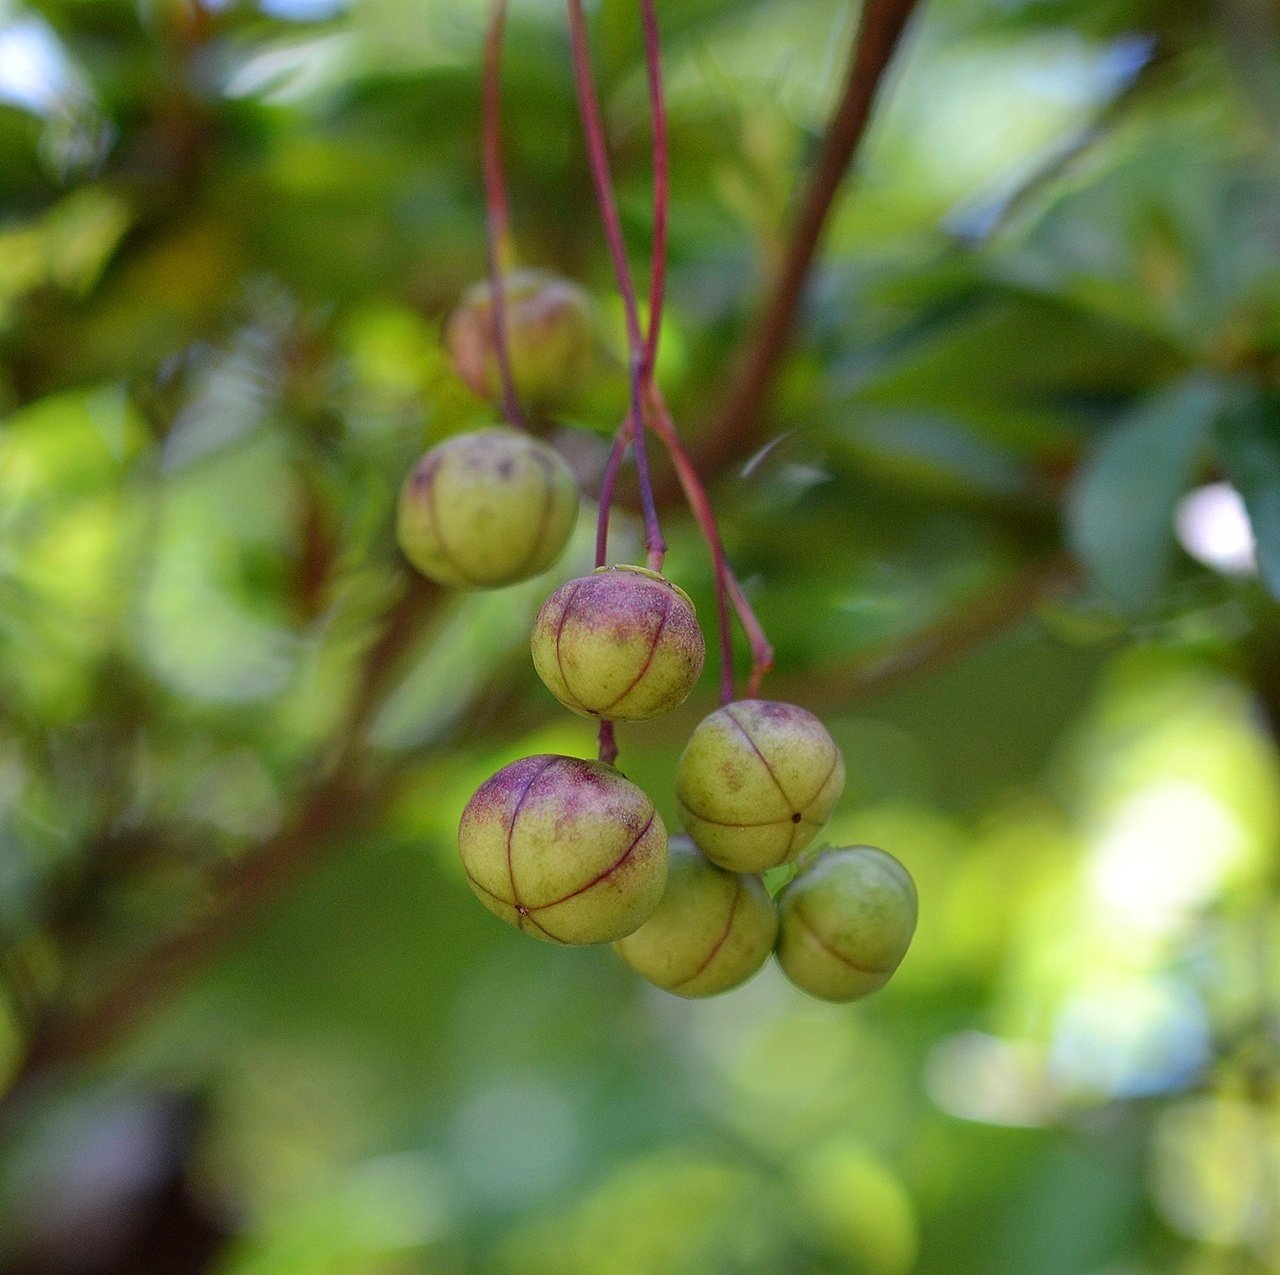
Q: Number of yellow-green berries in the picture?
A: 7